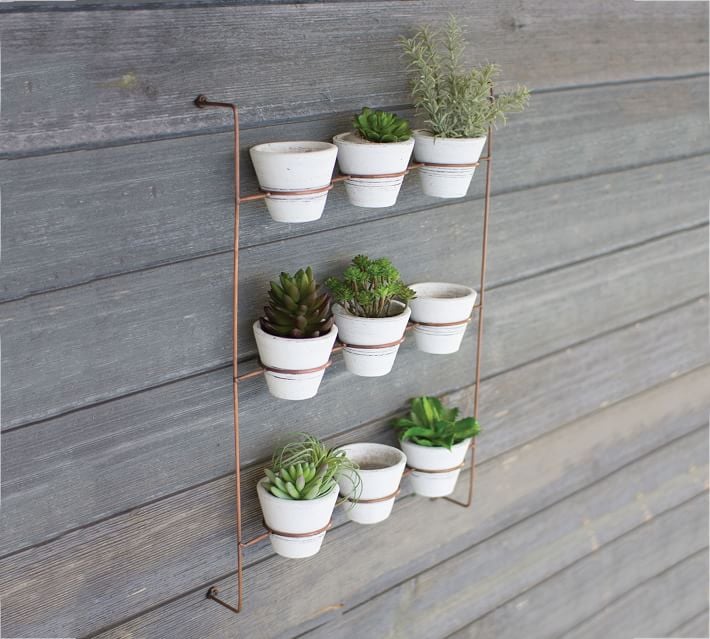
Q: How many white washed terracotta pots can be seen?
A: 9